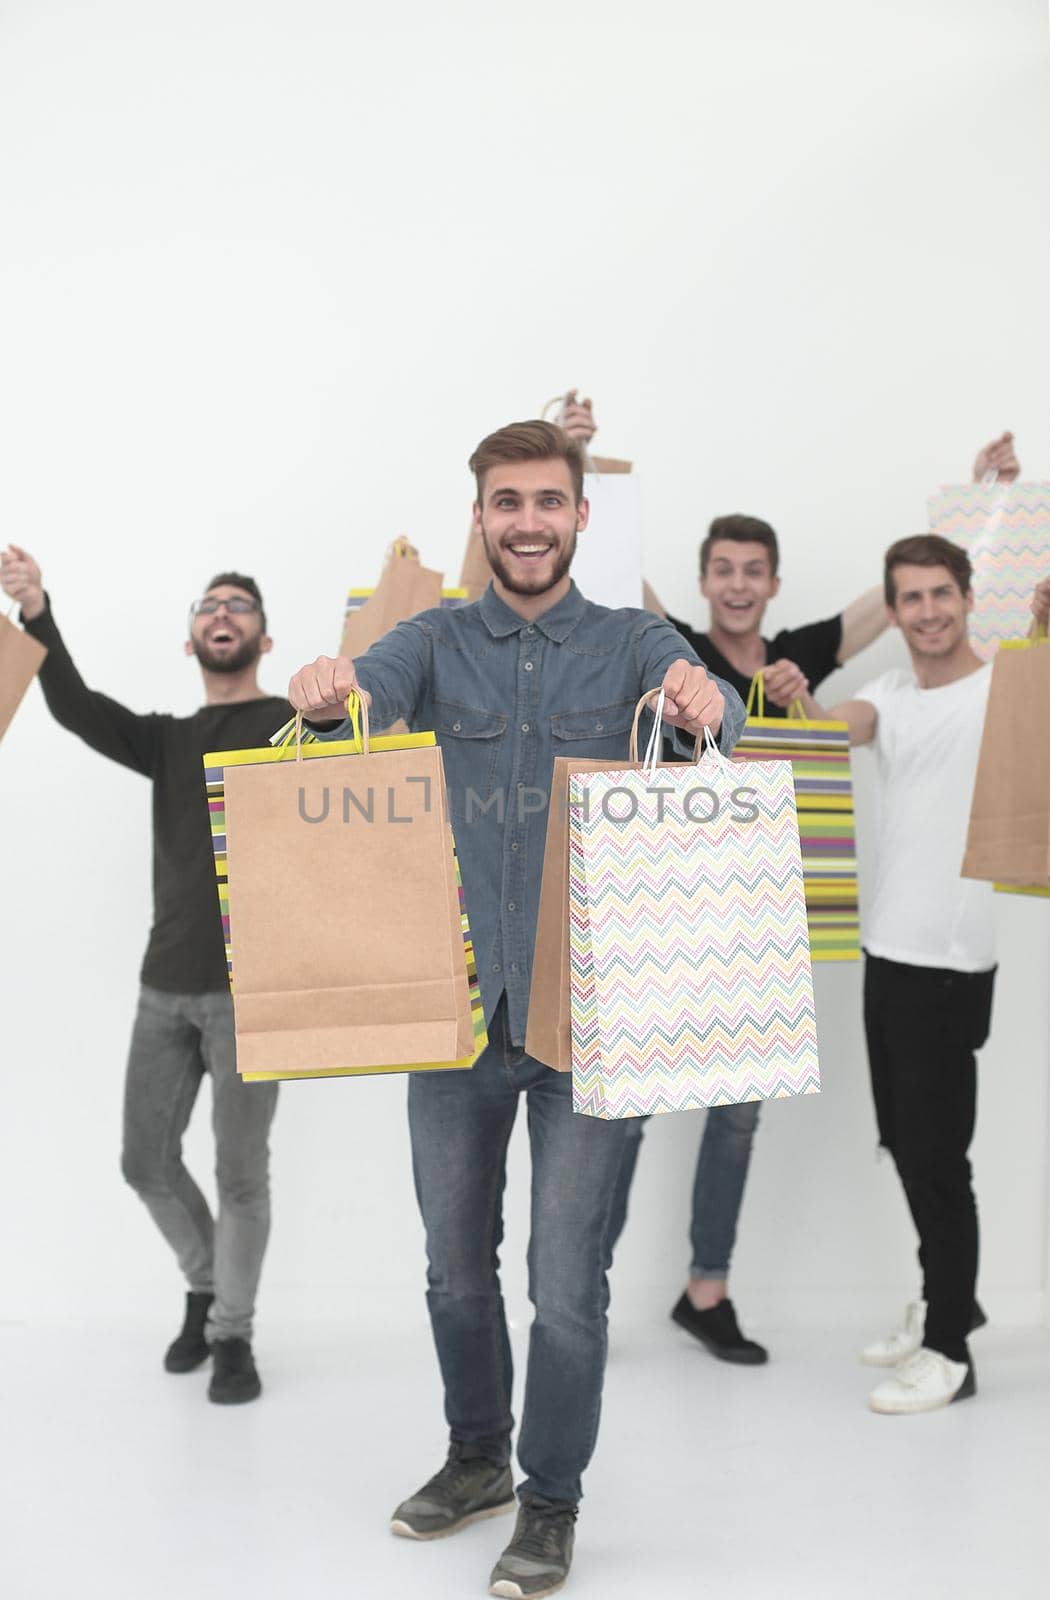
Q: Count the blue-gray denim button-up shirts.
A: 1